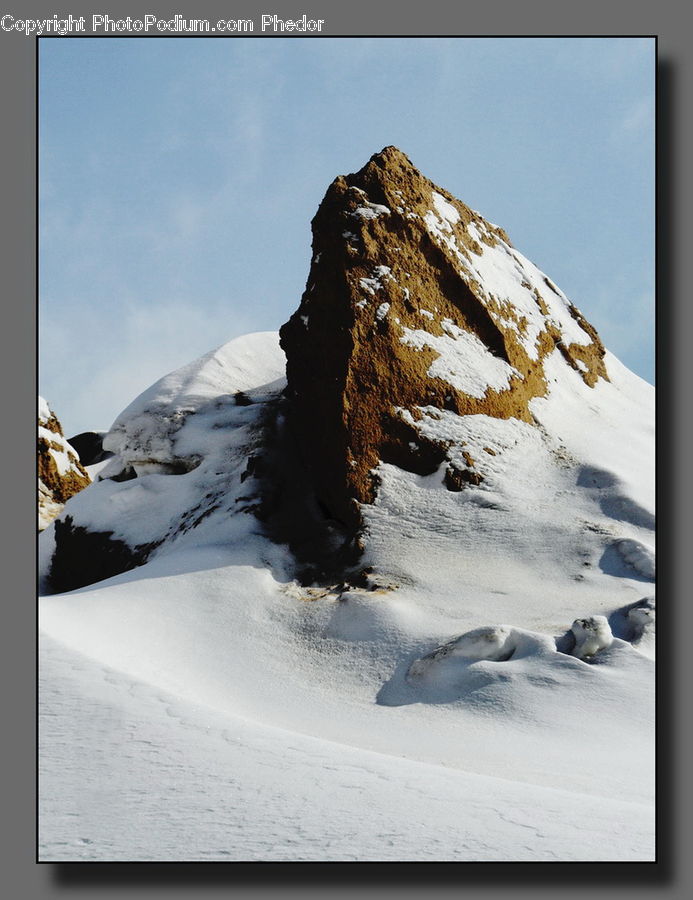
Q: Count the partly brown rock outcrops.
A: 2